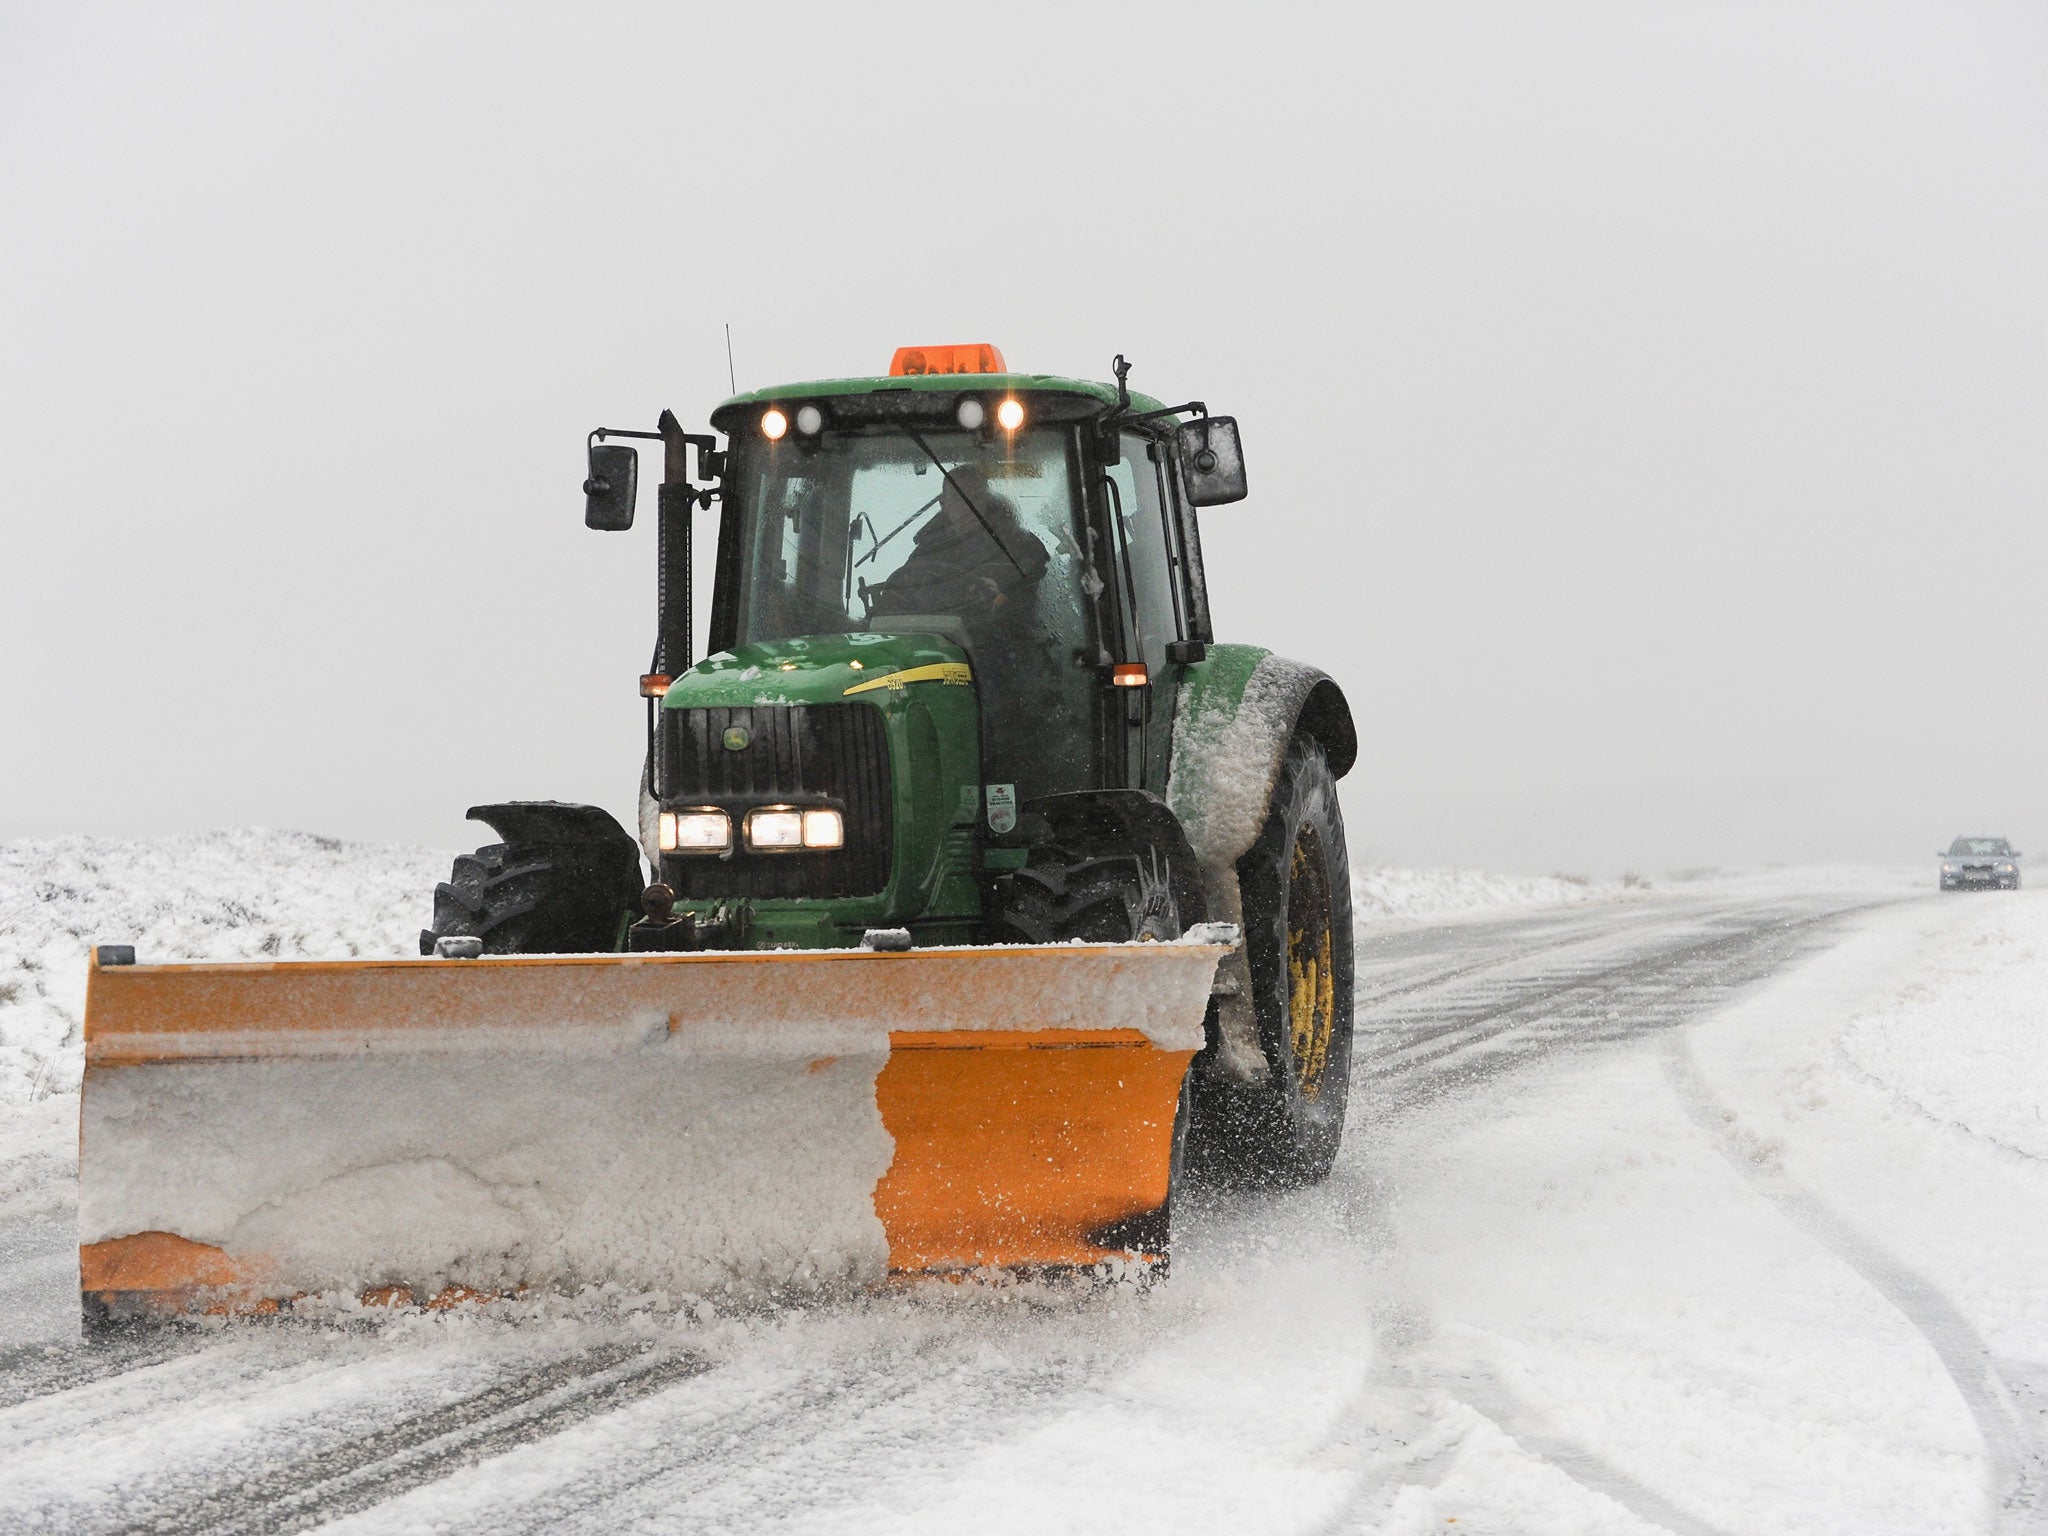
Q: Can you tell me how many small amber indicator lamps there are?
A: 2